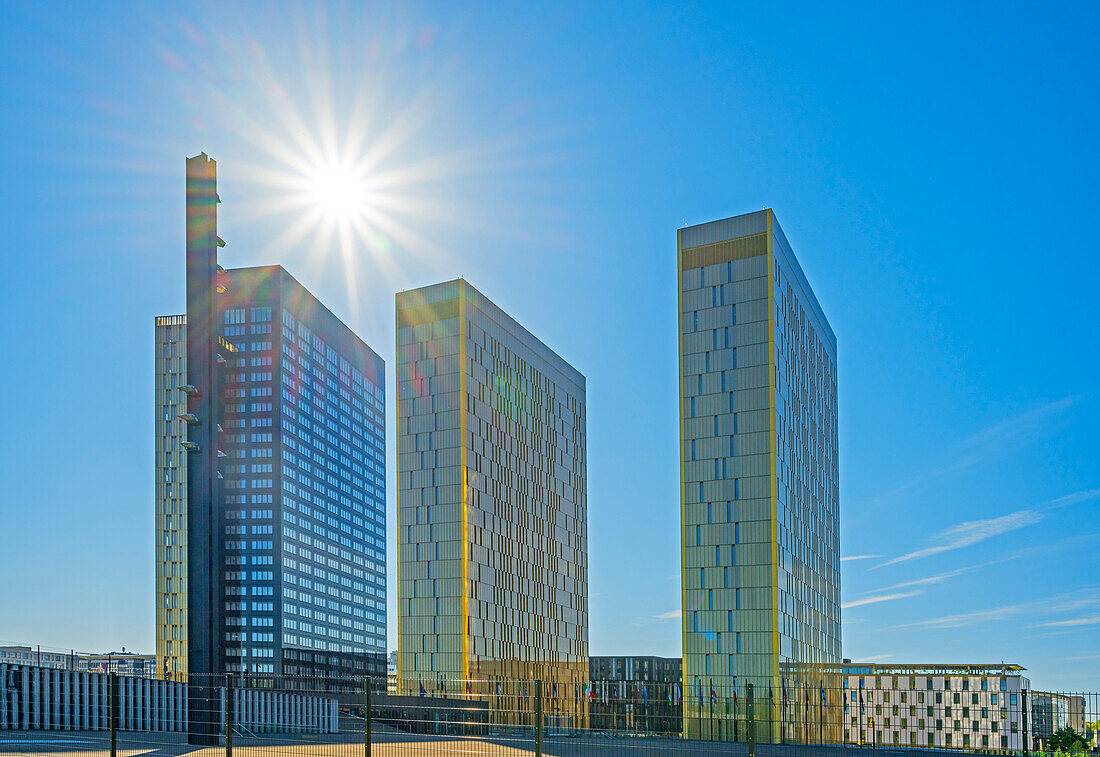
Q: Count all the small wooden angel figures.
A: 0